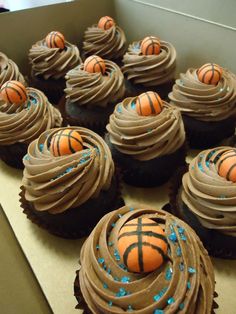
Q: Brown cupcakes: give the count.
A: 11